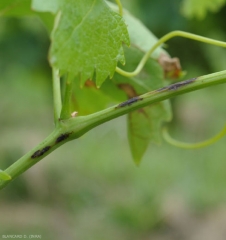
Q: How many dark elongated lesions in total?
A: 4